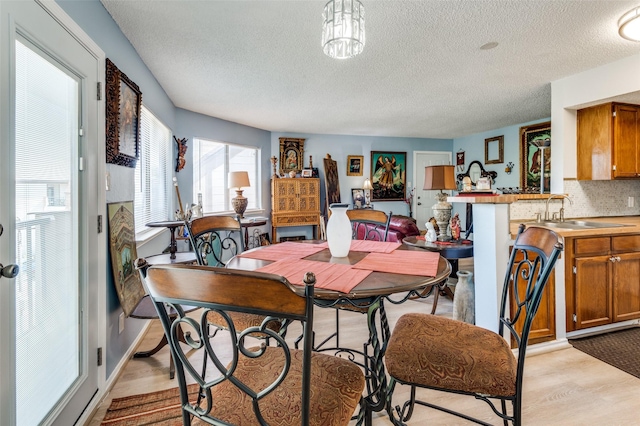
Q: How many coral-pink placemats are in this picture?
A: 4